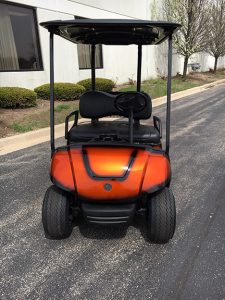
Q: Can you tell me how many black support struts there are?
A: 4